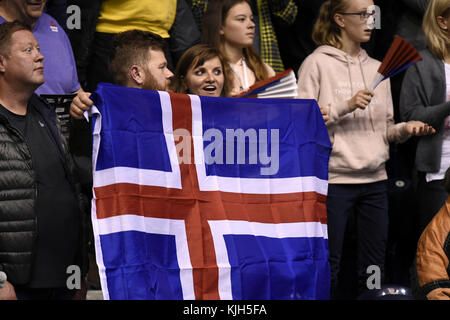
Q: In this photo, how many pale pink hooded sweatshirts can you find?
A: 1